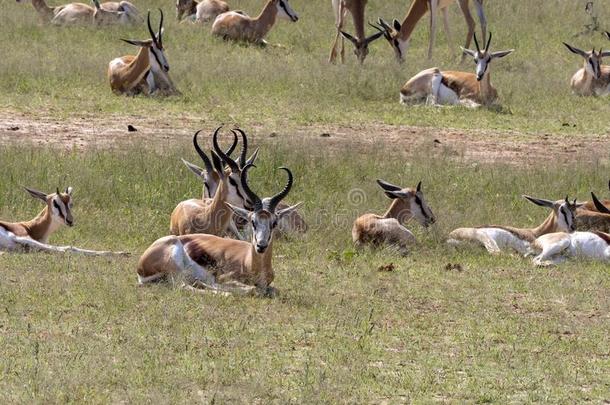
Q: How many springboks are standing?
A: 2